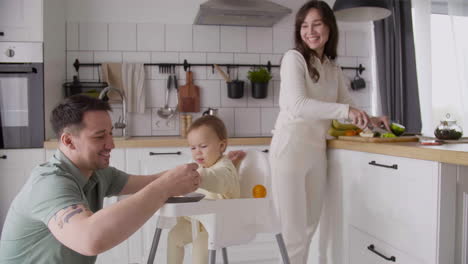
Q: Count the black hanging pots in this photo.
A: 2